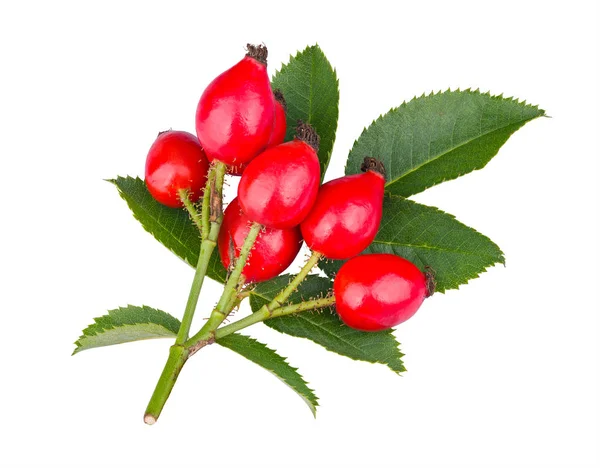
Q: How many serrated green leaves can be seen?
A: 7